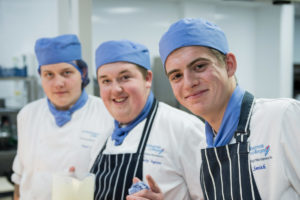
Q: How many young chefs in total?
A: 3